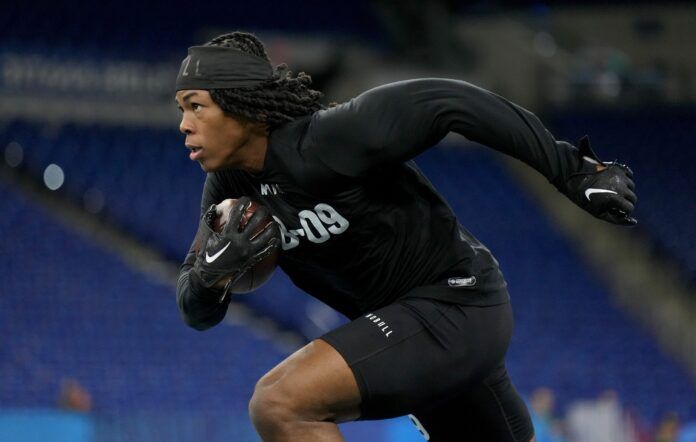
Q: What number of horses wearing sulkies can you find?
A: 0